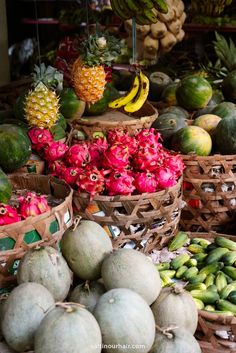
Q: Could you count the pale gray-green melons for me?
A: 9